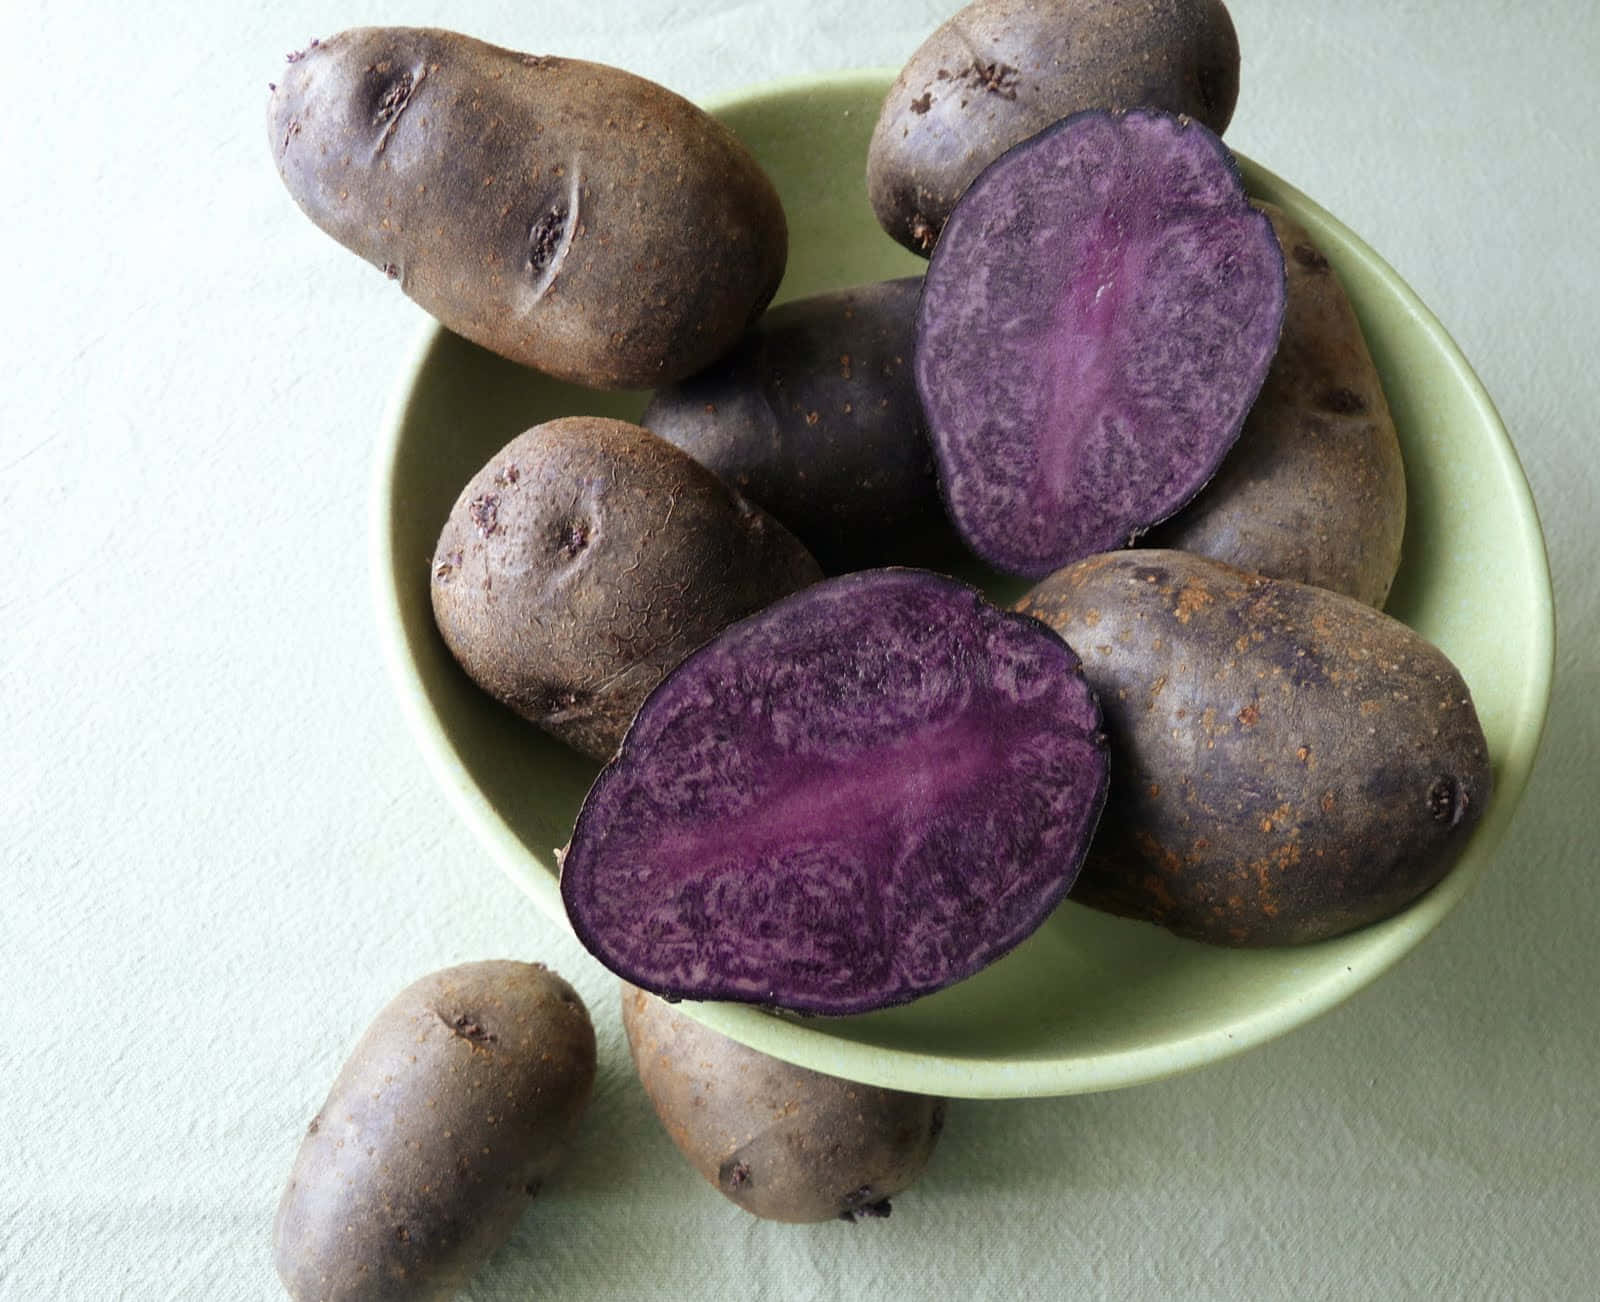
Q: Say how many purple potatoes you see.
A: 10